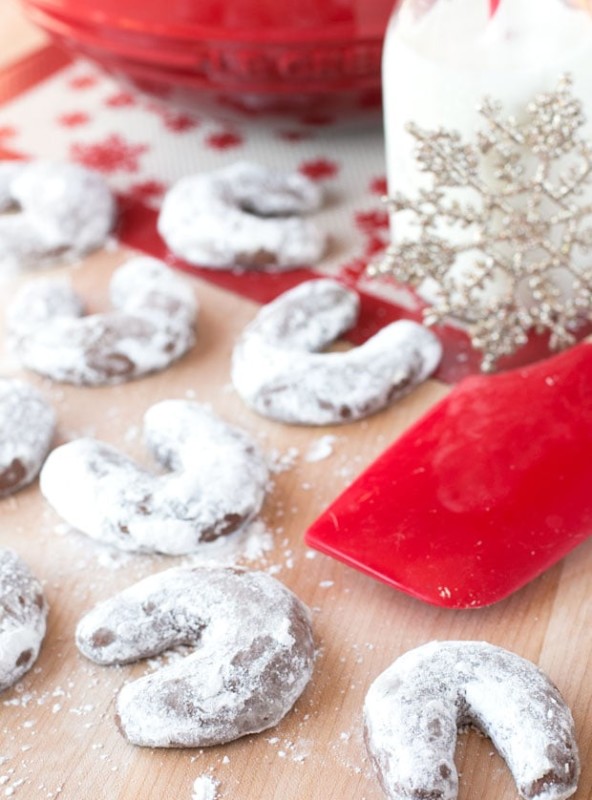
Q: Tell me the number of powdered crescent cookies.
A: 9